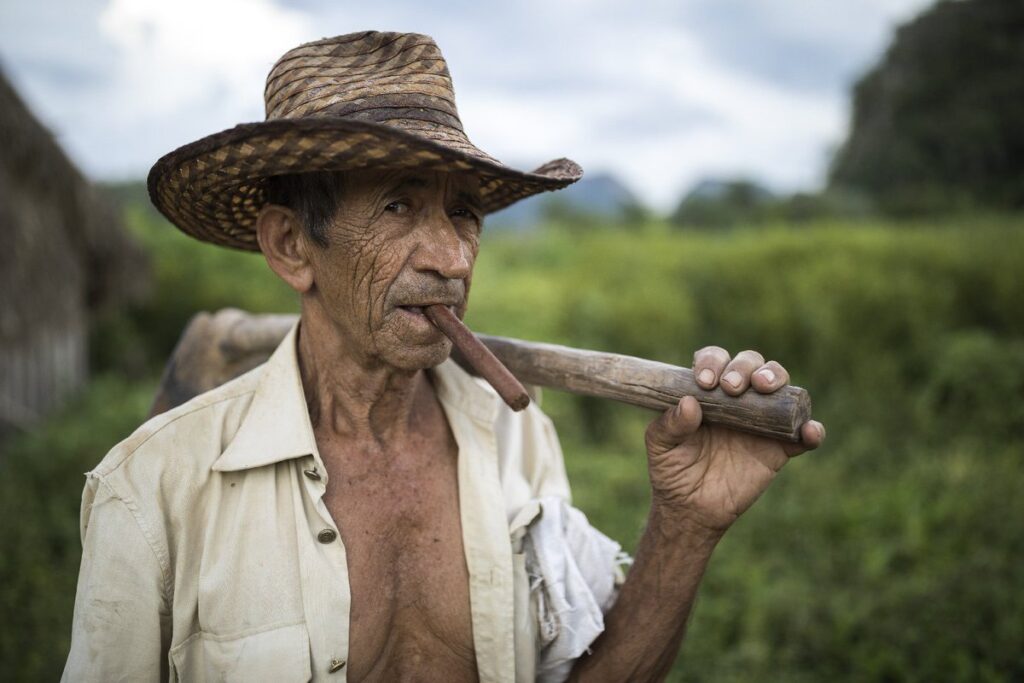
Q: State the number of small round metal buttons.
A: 3